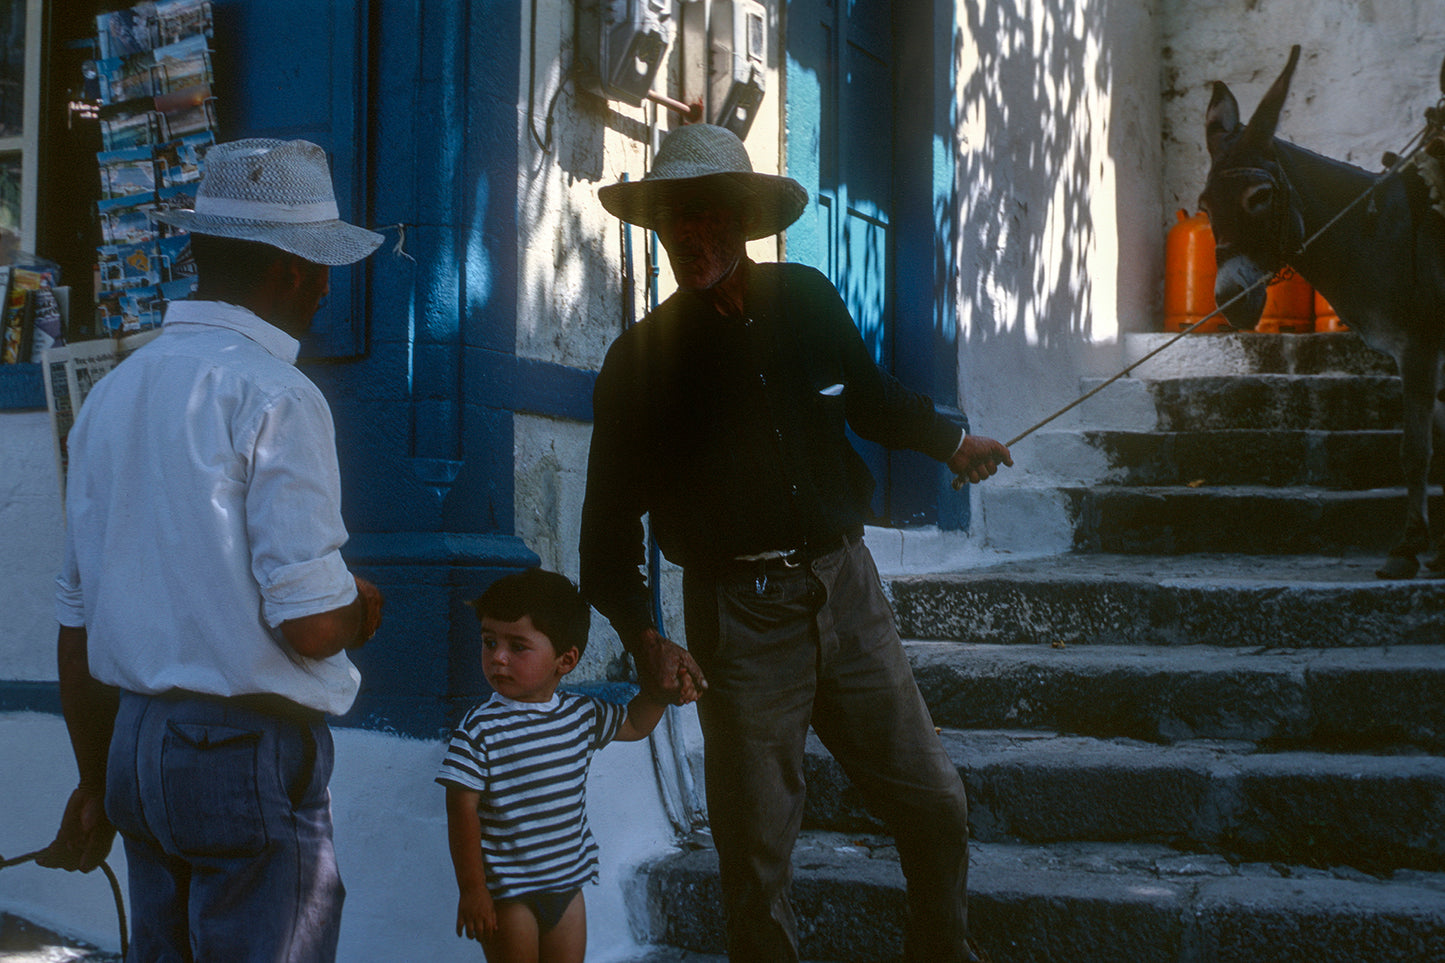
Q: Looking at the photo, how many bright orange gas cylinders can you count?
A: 3